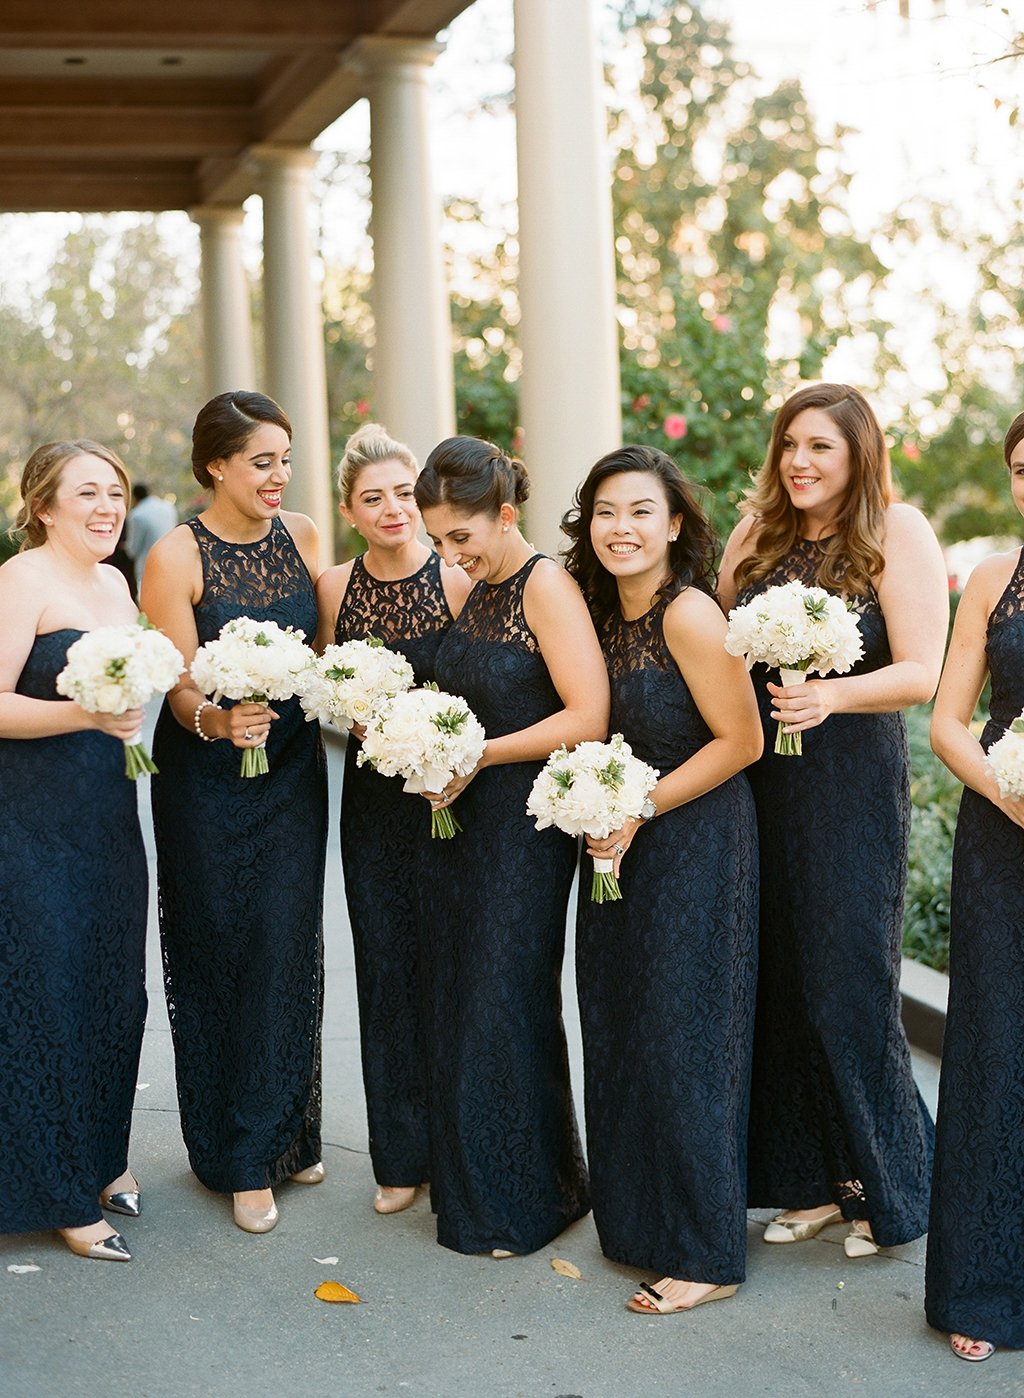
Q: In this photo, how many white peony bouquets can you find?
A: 7